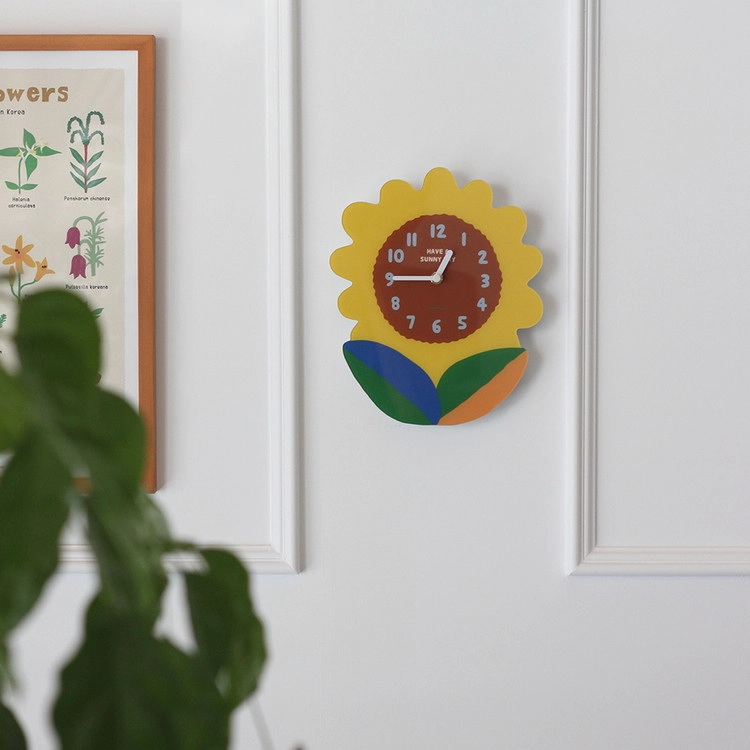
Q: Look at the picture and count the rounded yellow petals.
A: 9